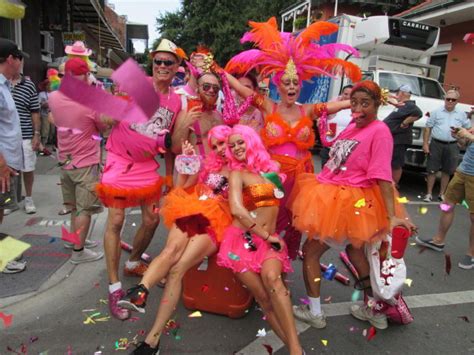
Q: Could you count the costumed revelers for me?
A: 6